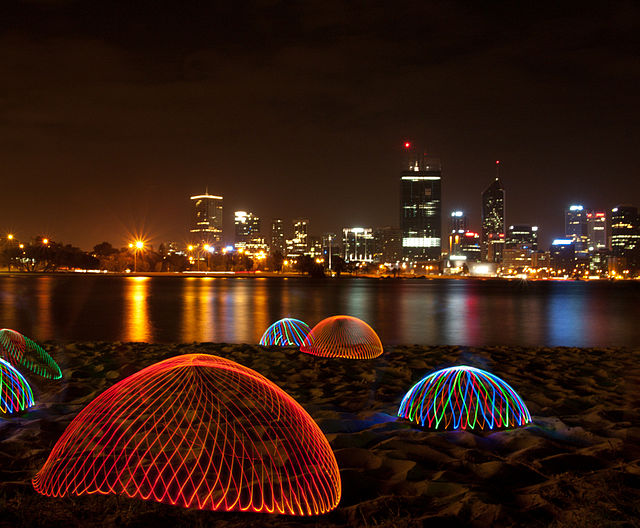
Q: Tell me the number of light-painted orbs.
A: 6